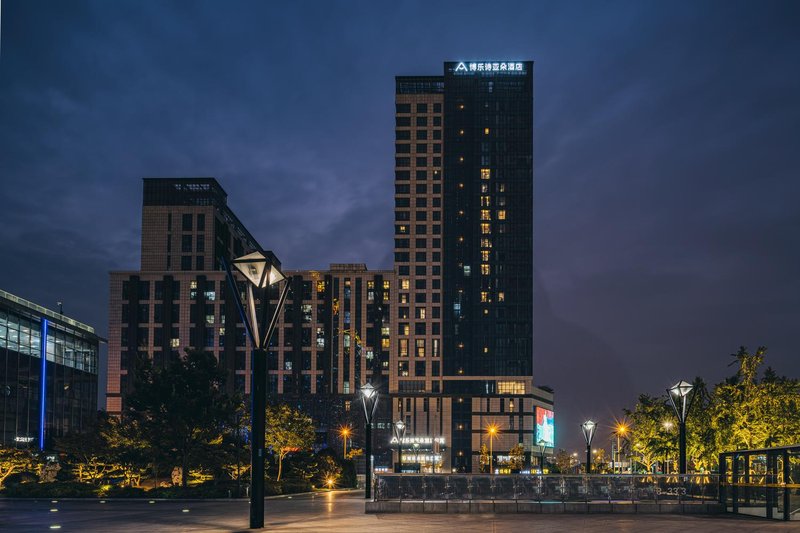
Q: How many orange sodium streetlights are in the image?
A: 3